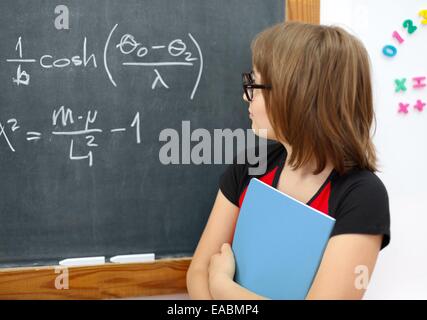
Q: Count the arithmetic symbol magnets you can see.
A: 4